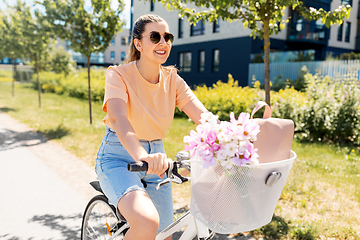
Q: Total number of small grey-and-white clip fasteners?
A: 1